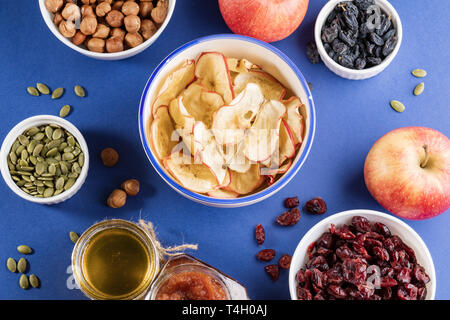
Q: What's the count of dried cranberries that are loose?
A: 7